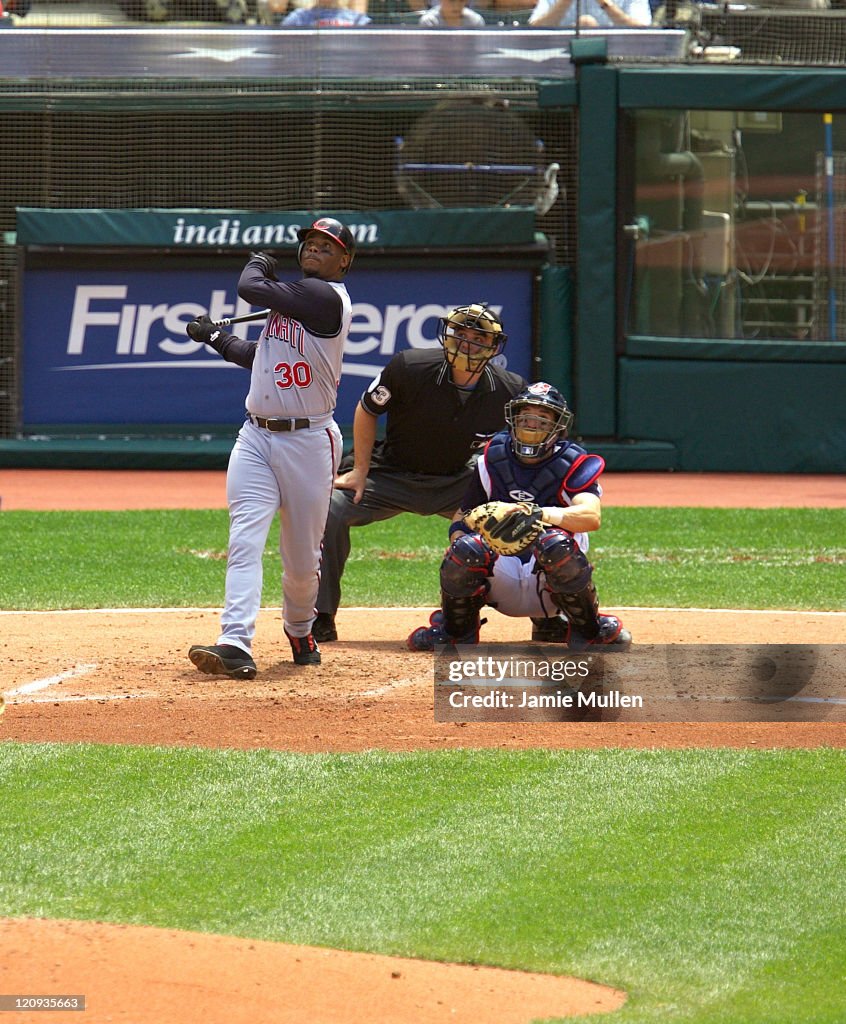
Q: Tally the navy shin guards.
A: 2